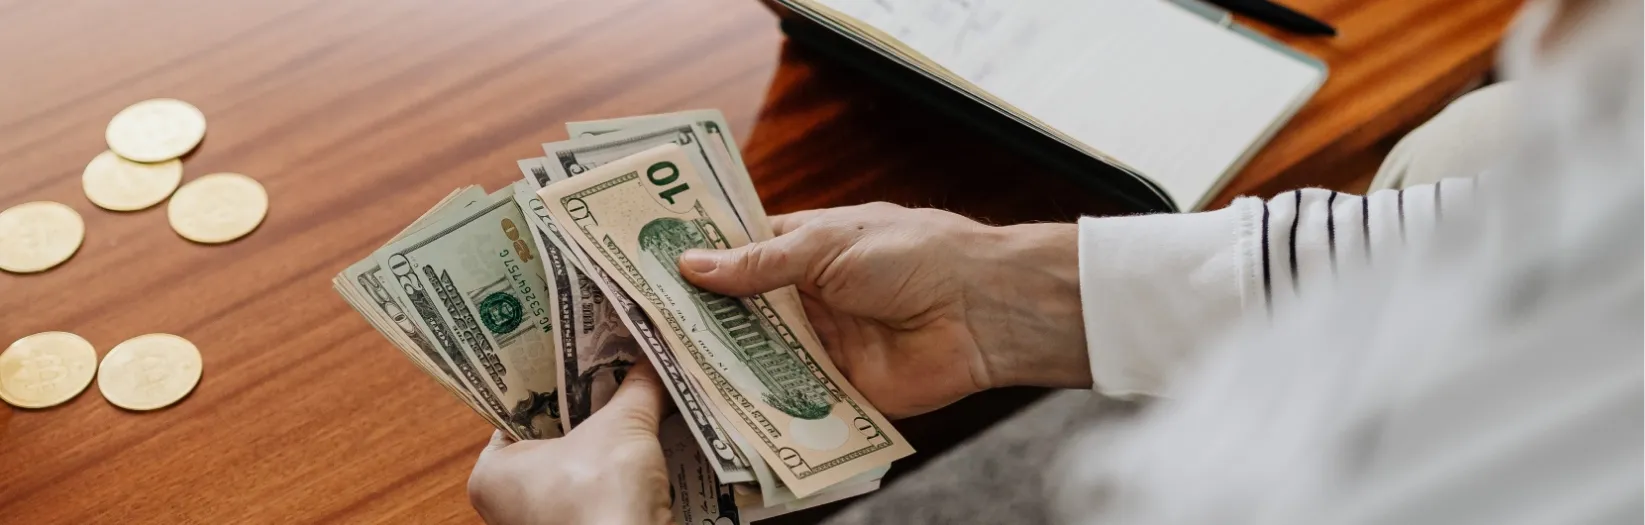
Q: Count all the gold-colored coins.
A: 6